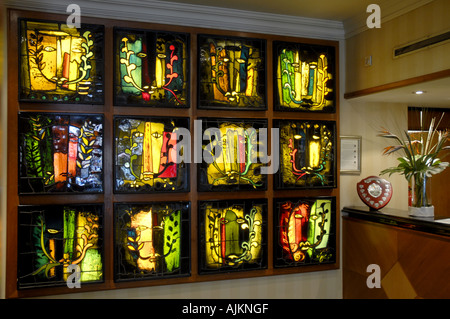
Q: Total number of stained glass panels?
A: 12